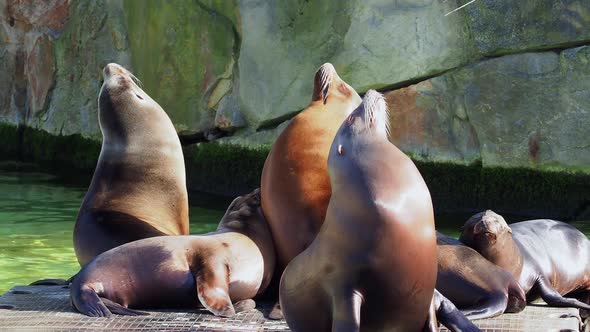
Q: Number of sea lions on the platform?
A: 6